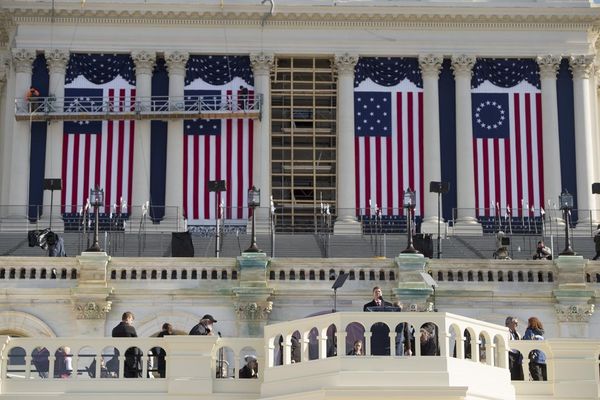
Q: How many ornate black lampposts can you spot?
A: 4